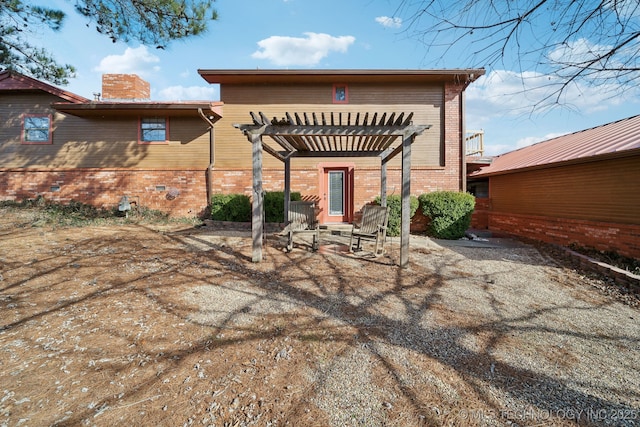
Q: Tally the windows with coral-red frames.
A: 3